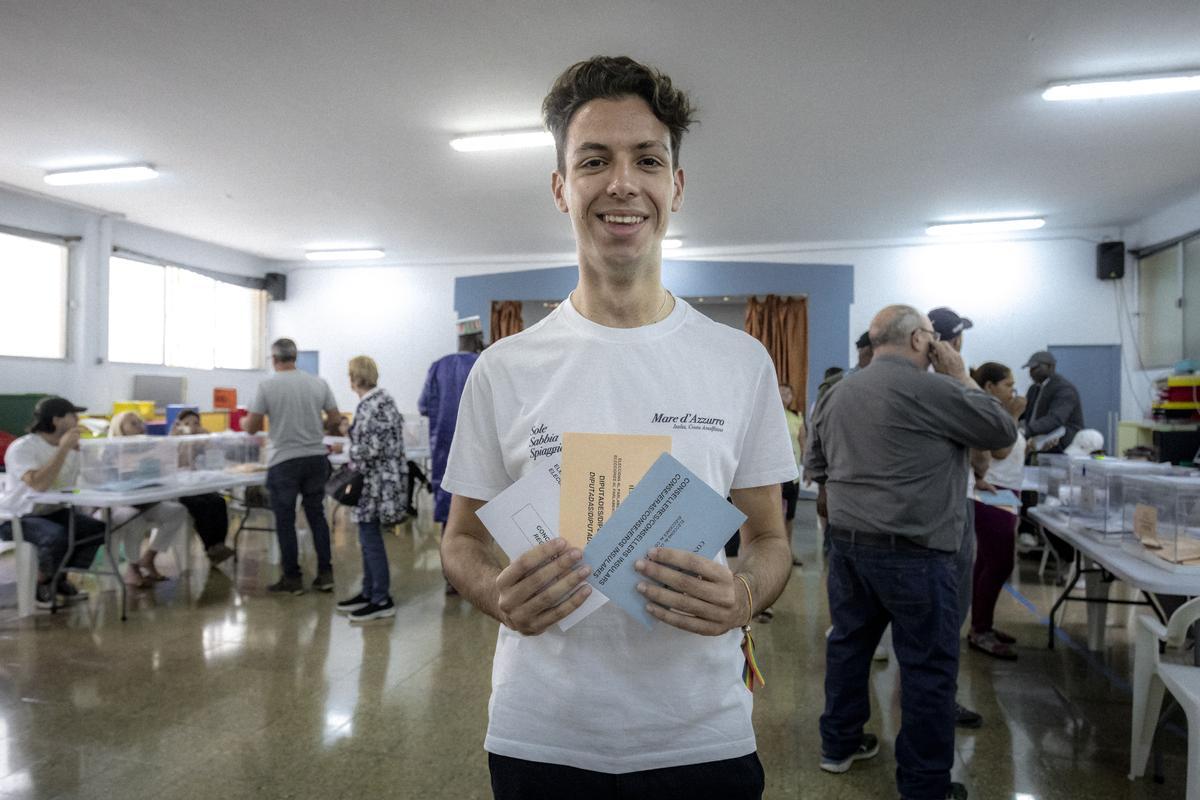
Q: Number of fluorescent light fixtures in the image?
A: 6